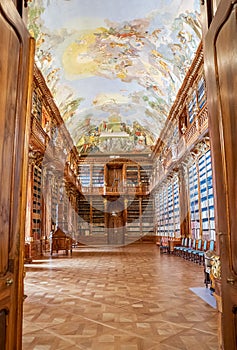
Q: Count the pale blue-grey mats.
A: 1